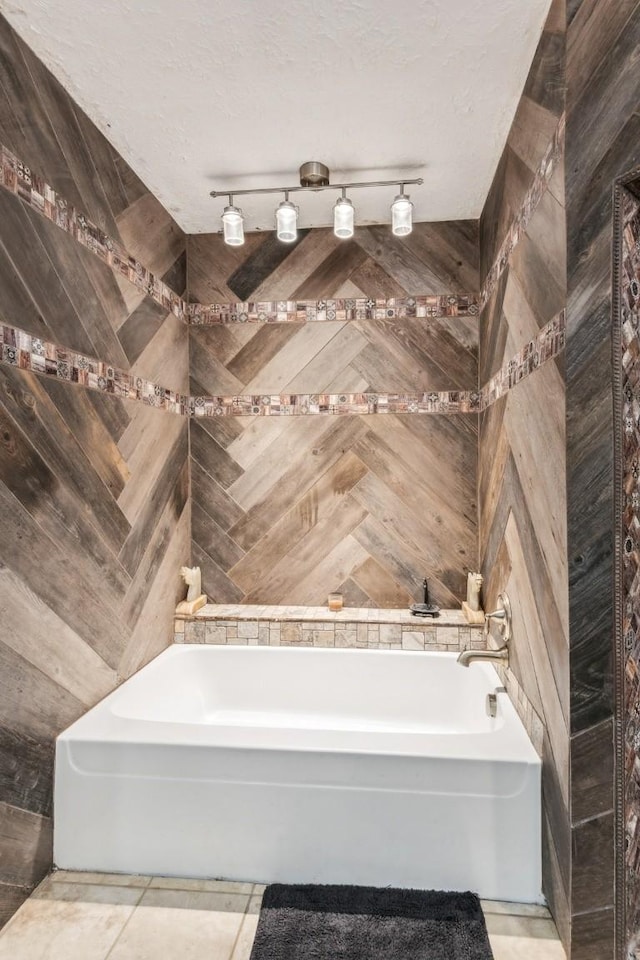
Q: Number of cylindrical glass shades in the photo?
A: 4